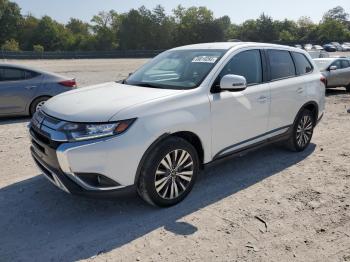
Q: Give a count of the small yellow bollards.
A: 0